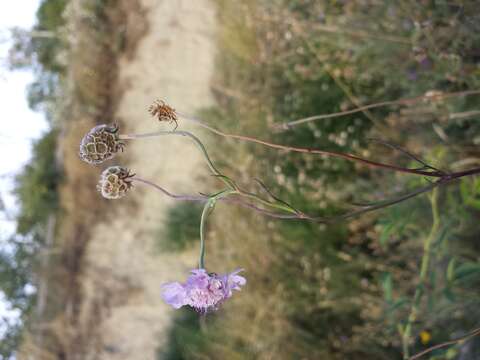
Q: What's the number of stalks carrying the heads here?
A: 4